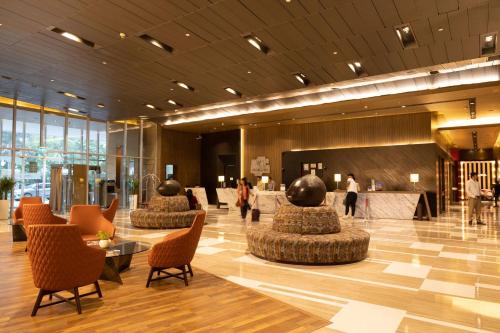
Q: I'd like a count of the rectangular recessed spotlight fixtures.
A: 13